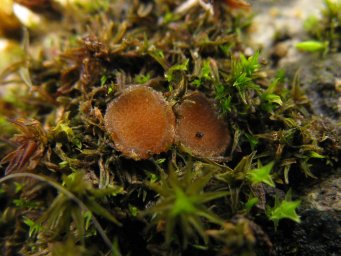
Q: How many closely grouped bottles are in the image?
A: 0